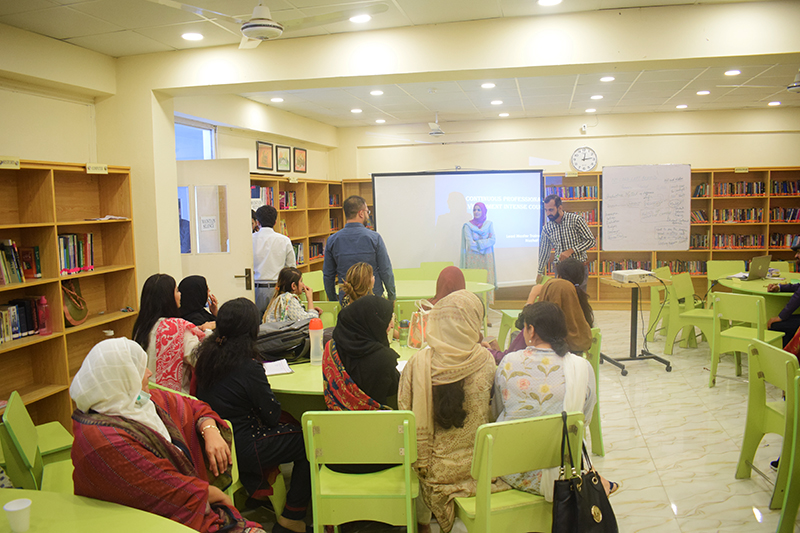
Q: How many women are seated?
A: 12